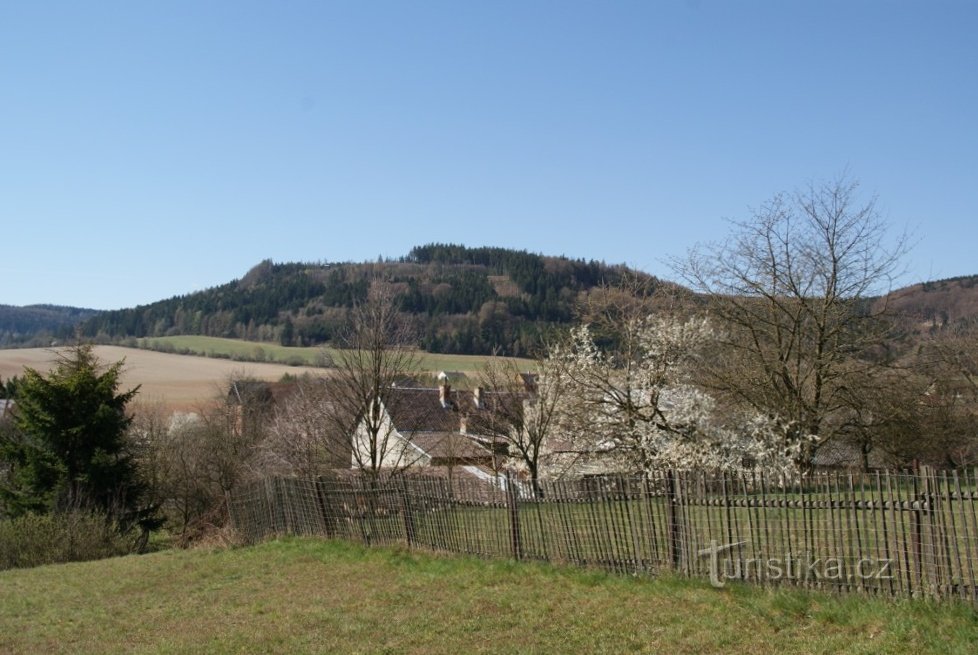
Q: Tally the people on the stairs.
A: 0